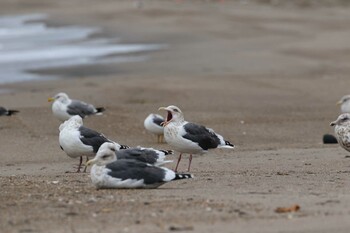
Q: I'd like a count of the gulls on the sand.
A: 9